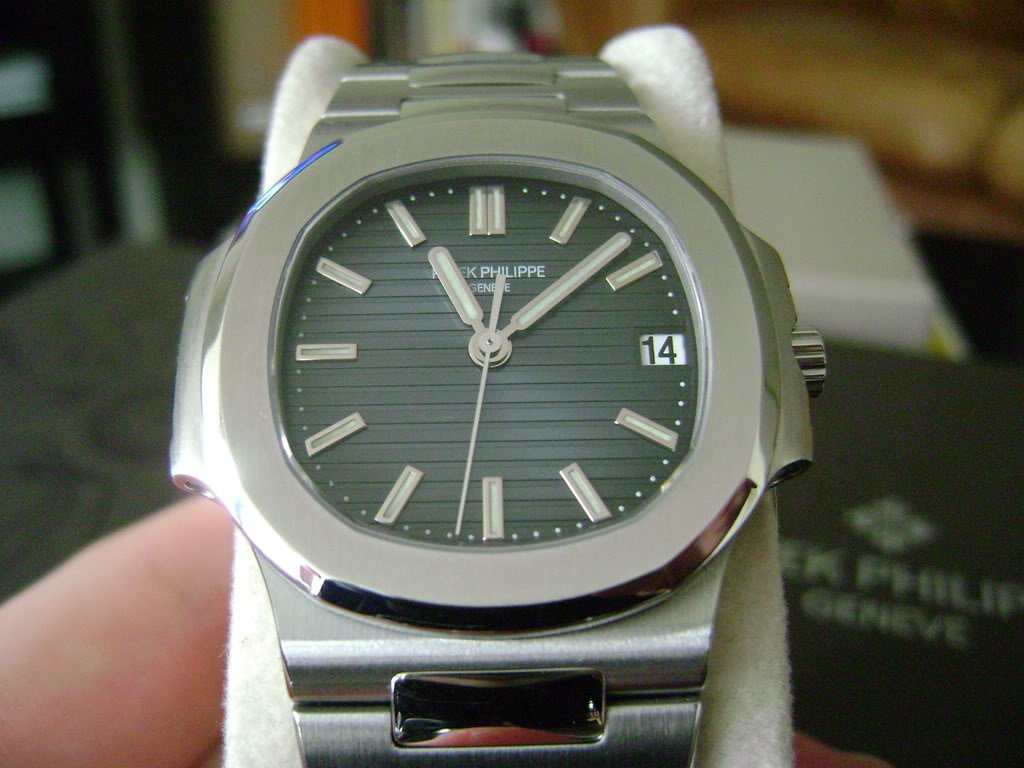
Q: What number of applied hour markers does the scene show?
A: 11